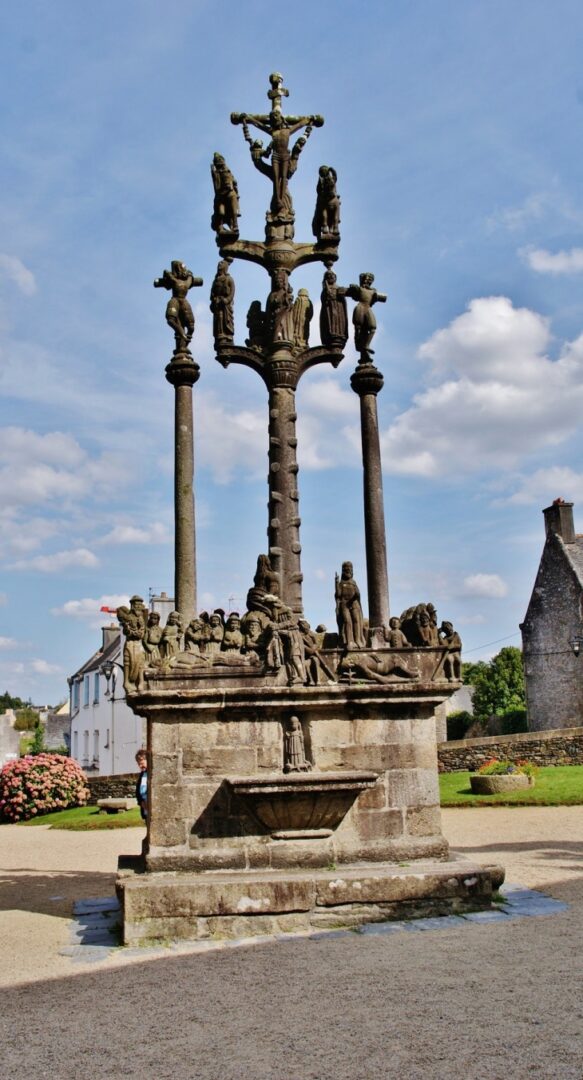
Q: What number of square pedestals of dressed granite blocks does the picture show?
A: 1